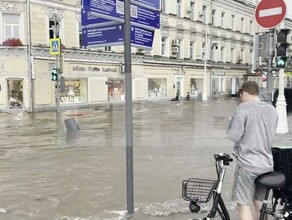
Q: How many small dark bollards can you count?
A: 2